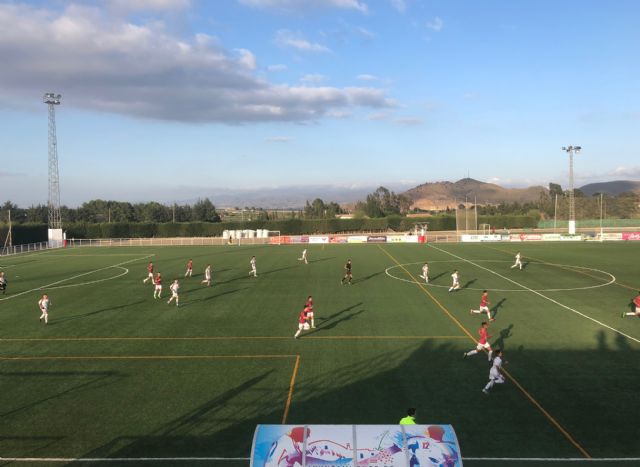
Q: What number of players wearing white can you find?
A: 9